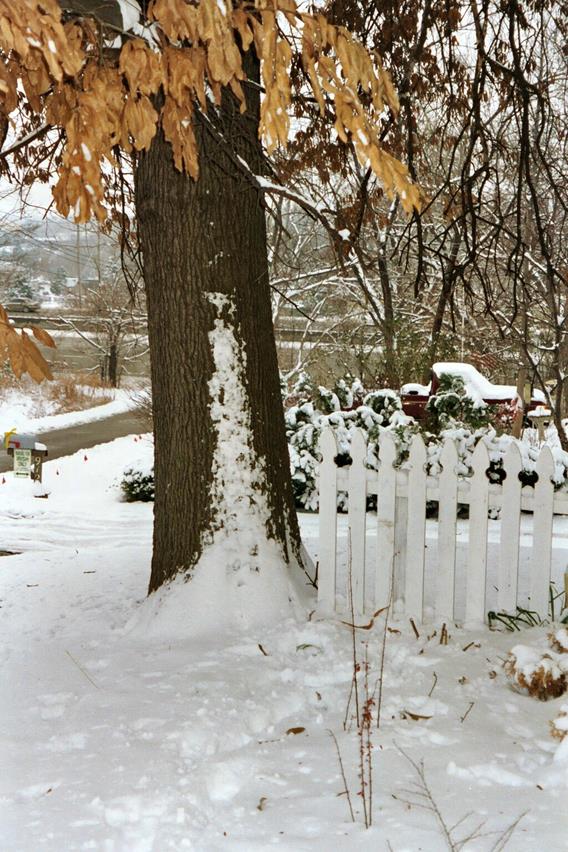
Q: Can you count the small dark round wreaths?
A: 3